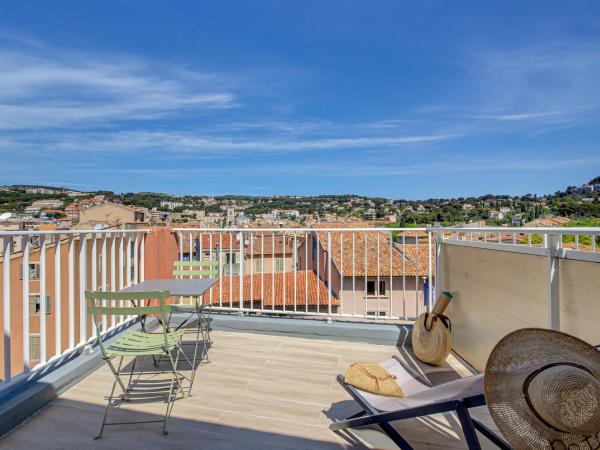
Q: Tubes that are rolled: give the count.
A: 1